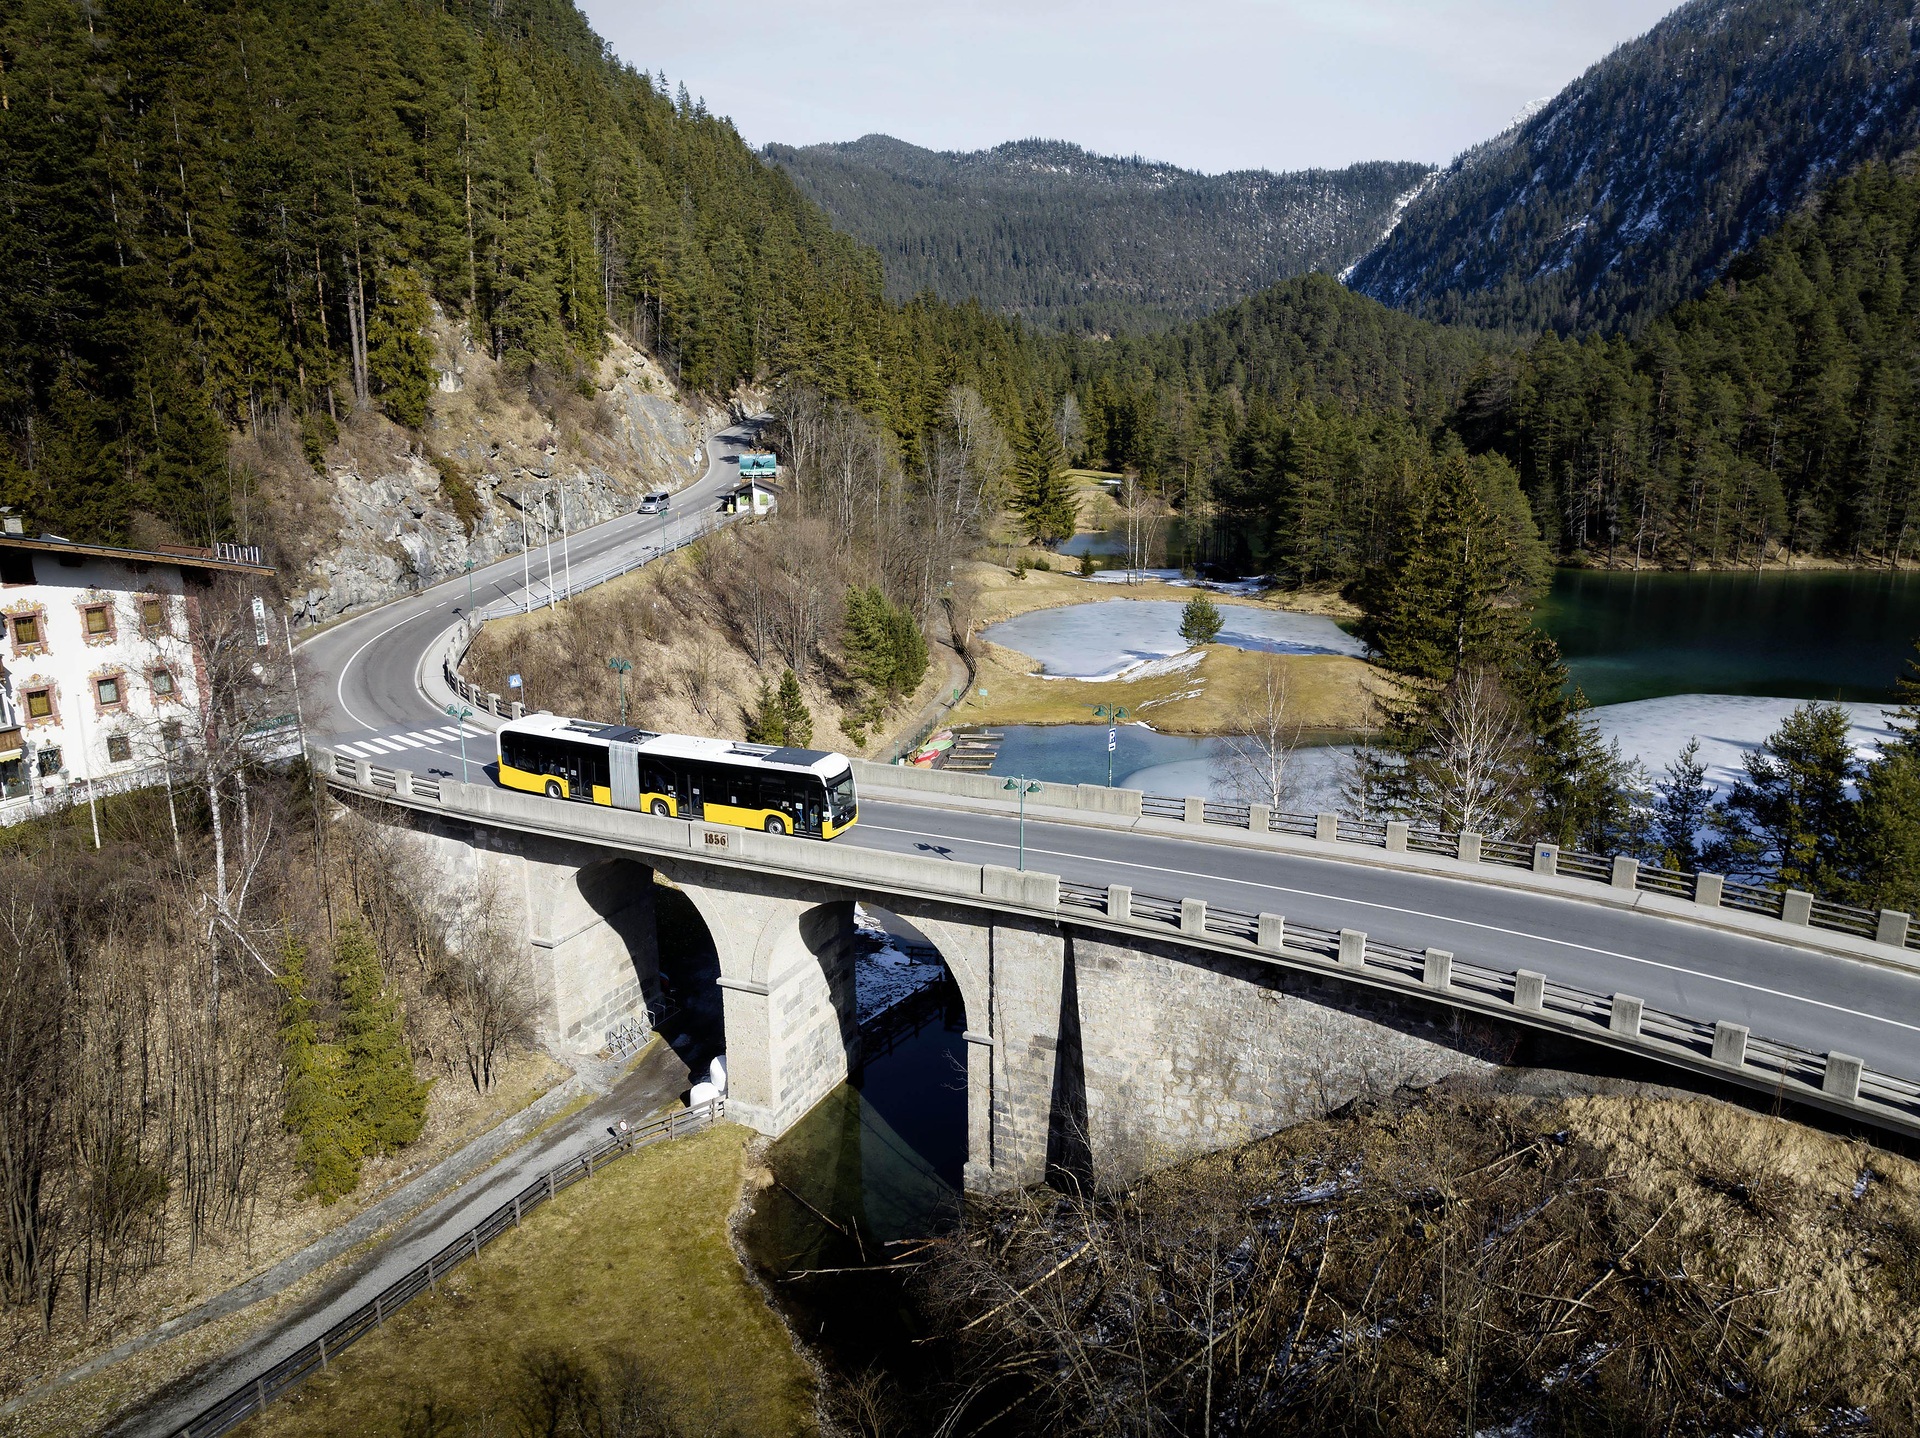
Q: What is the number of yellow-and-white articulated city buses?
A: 1